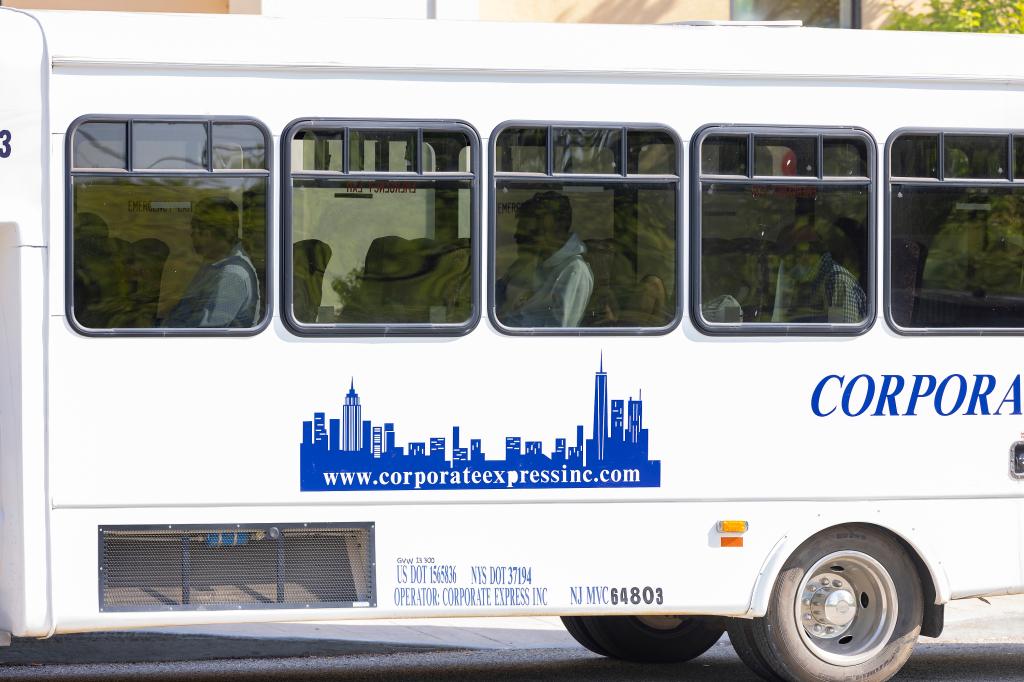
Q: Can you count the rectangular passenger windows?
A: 5